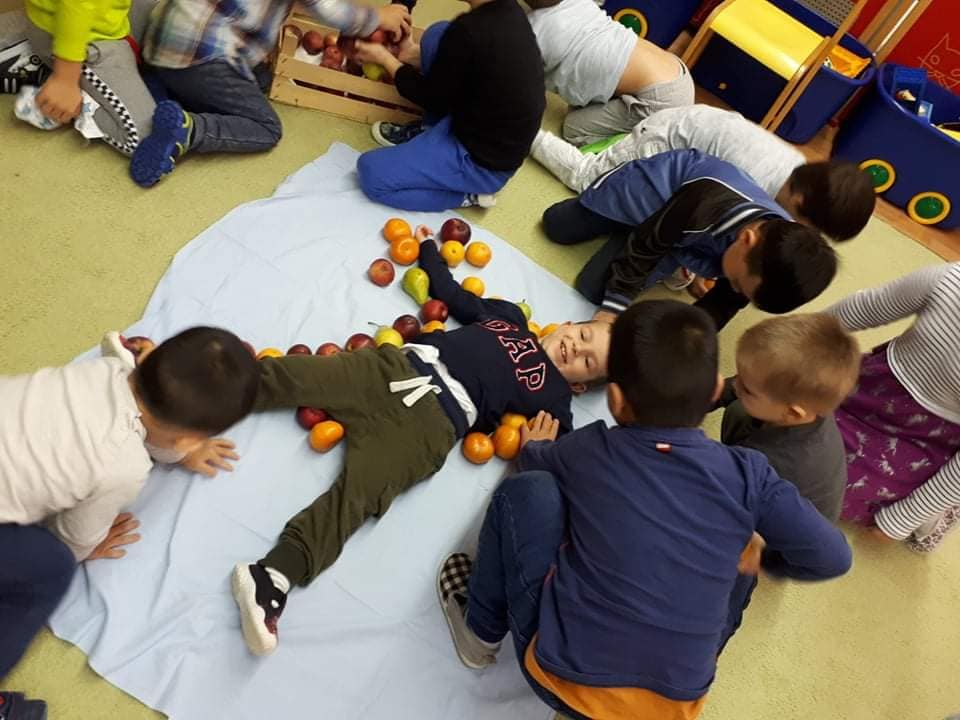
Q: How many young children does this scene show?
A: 11